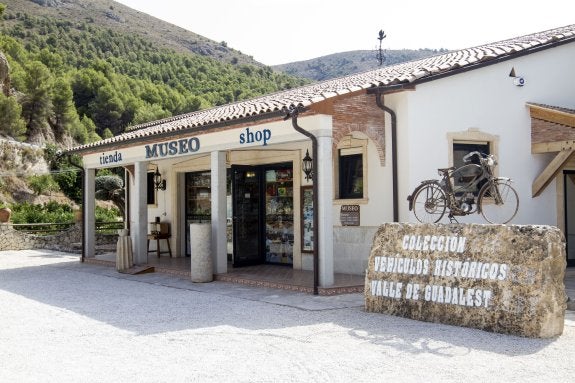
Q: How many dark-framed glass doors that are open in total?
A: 1